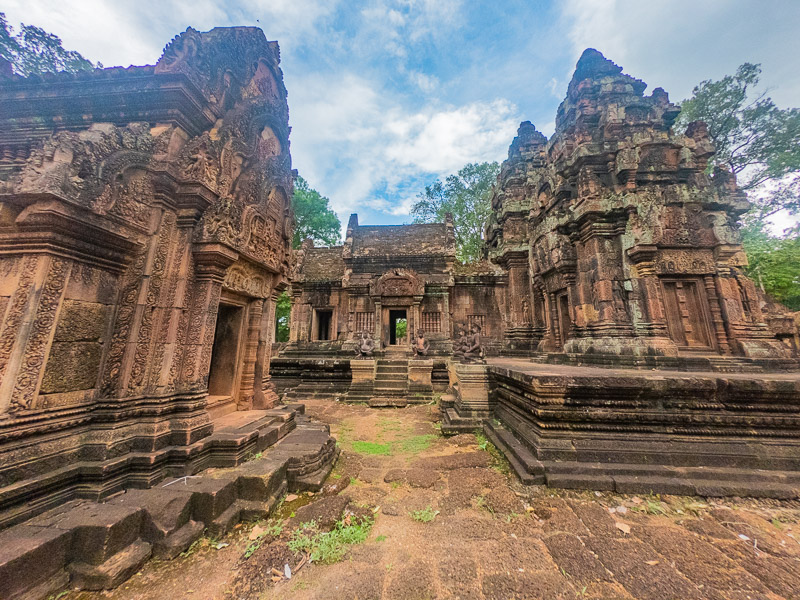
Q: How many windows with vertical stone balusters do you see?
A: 3